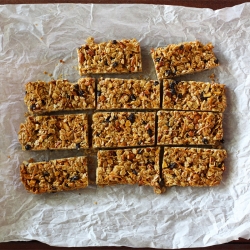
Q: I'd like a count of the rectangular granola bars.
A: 11